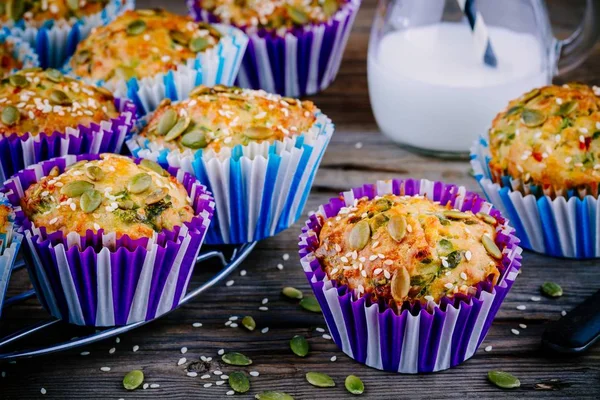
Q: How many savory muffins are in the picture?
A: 10